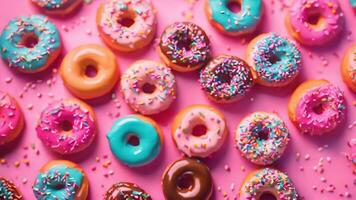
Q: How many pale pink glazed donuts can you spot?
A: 3